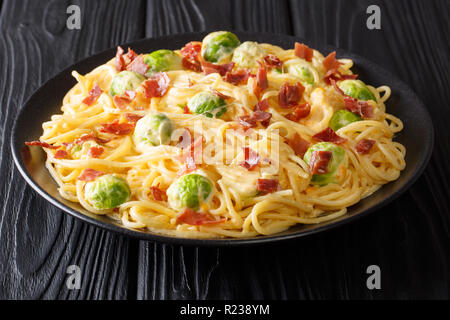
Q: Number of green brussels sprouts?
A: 12